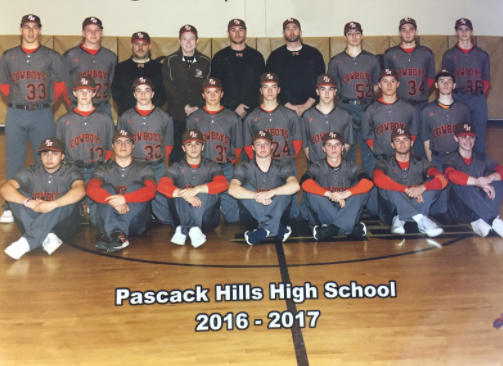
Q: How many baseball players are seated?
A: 7